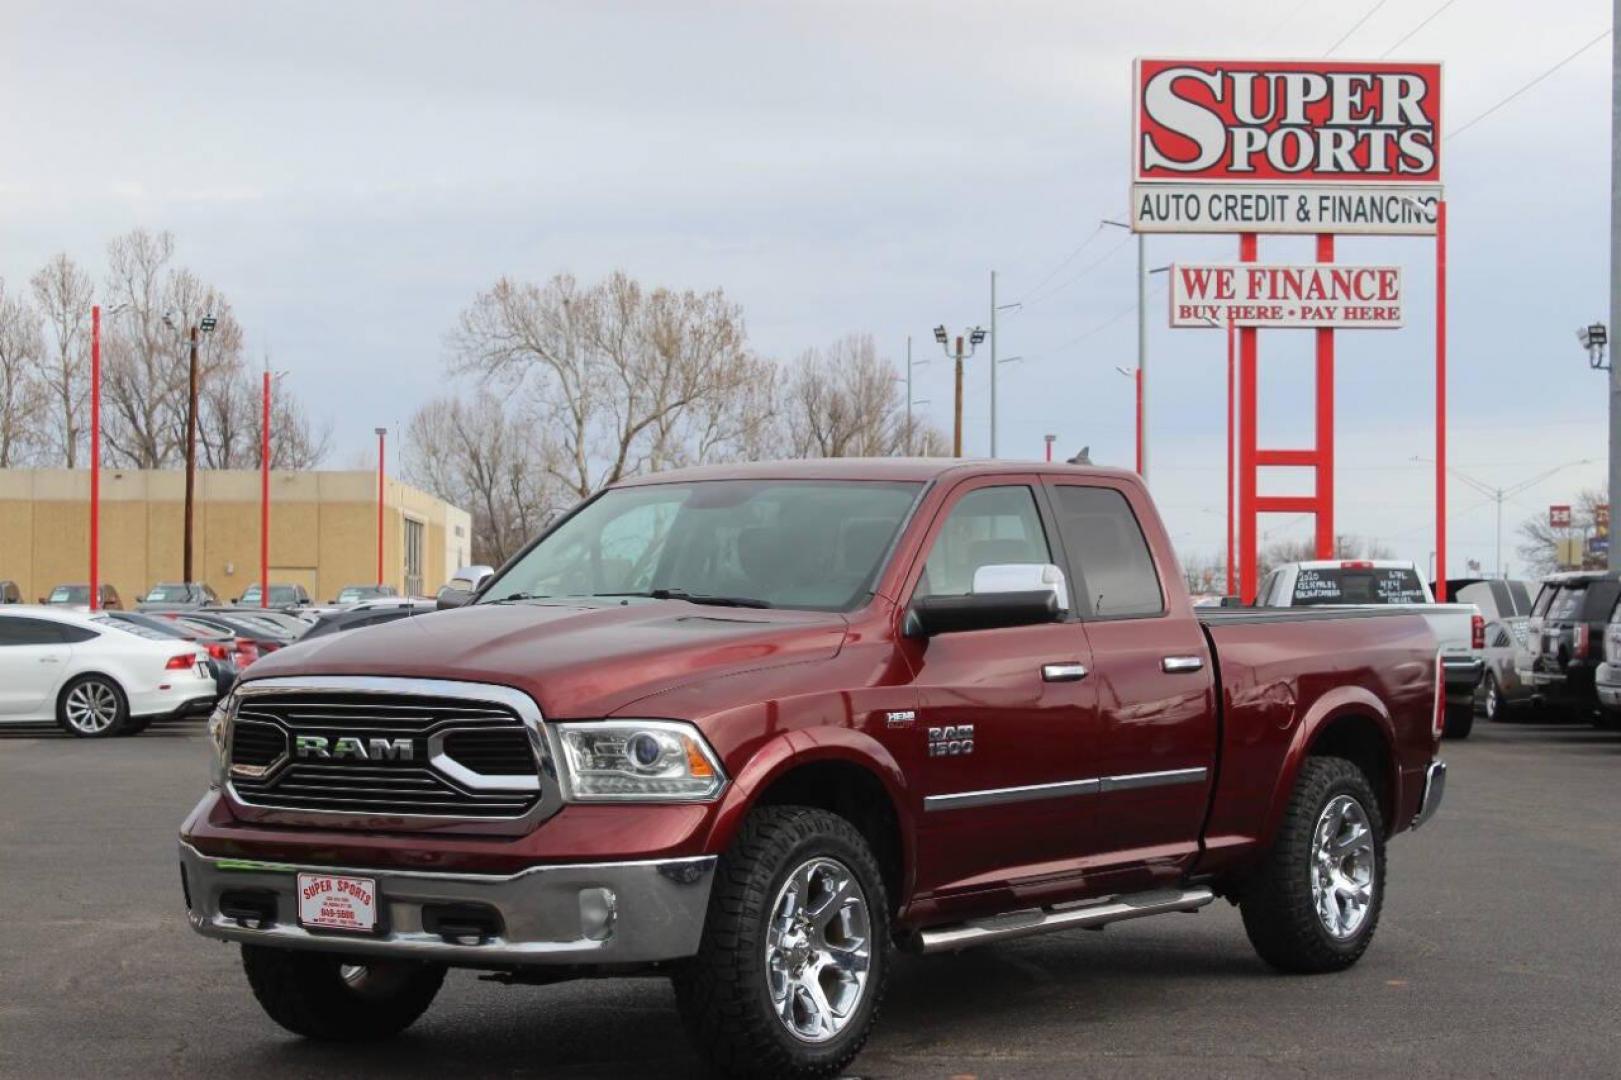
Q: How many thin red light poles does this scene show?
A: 7